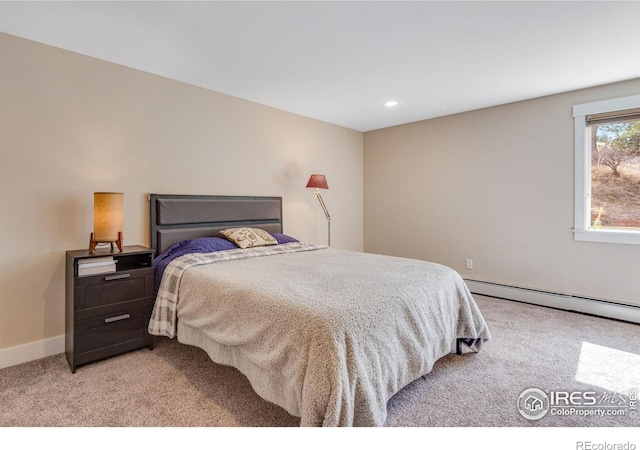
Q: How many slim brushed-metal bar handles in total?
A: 2